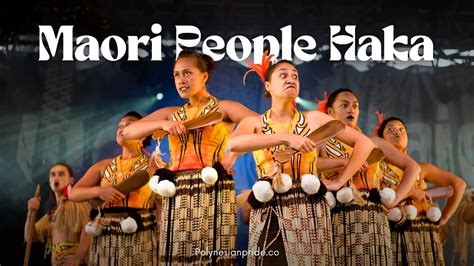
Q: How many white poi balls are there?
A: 14